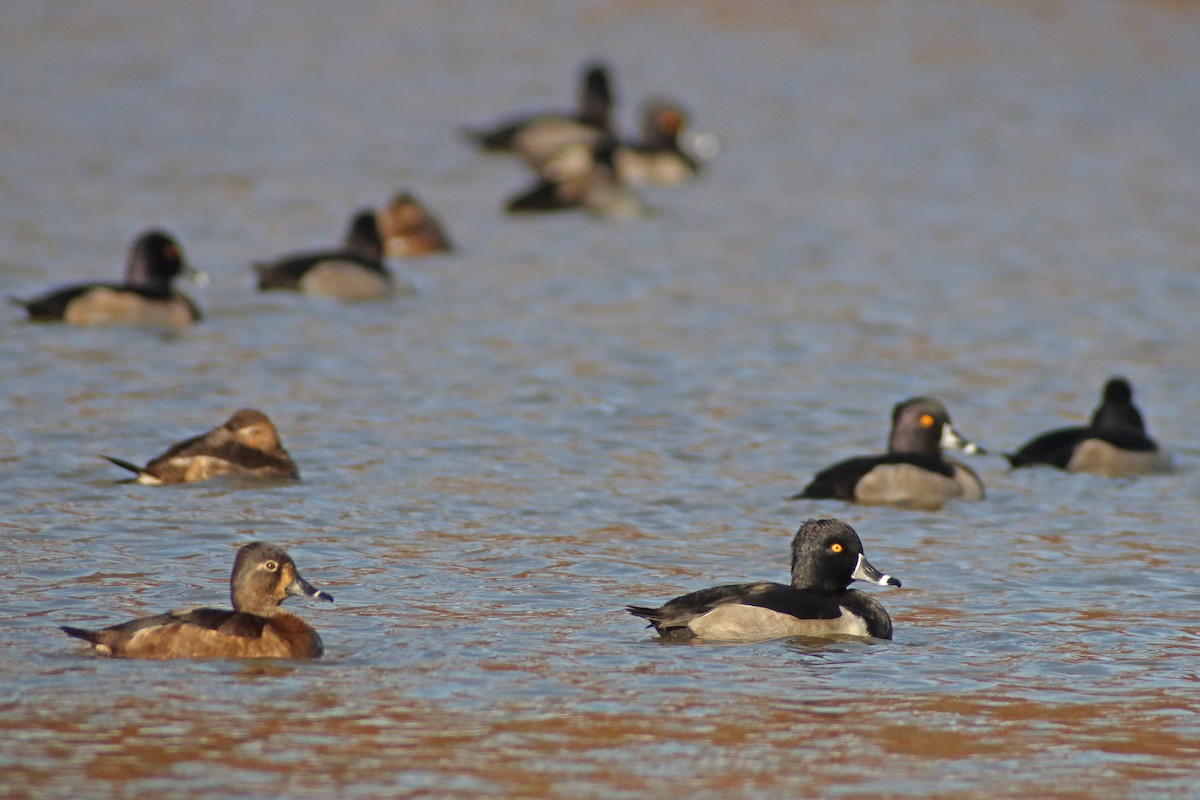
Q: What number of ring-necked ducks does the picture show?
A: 11